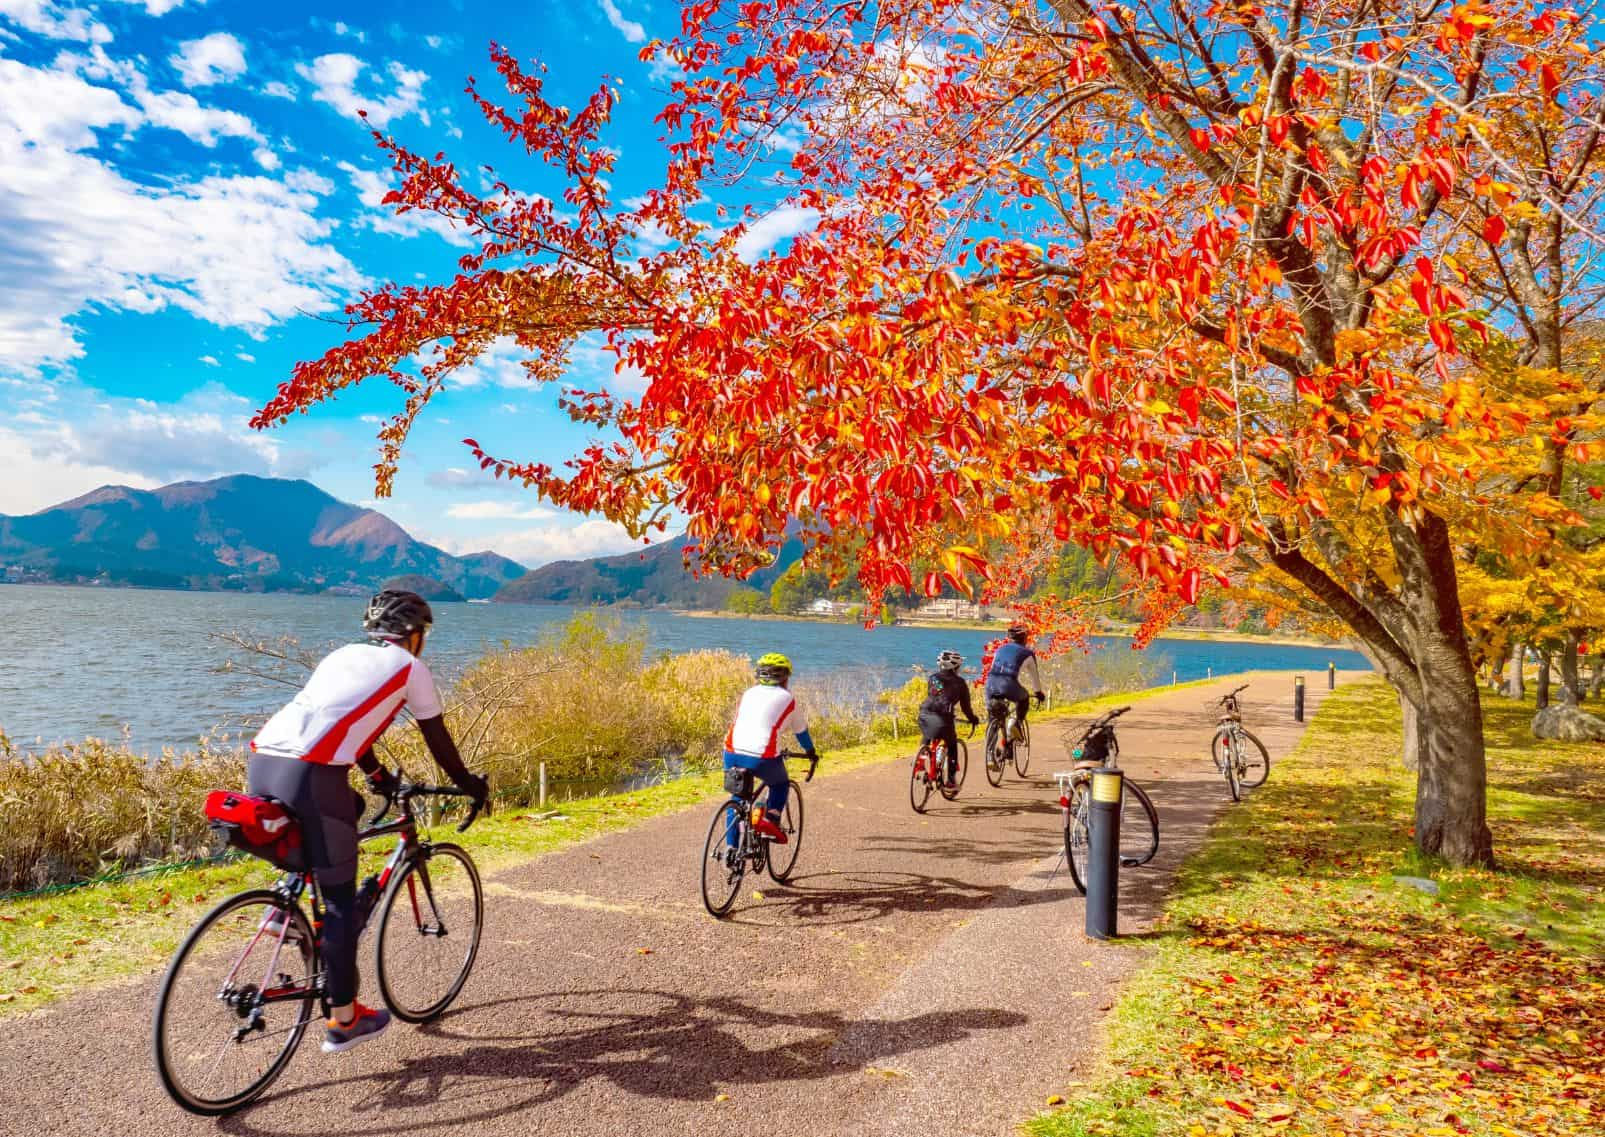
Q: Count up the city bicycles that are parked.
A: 2